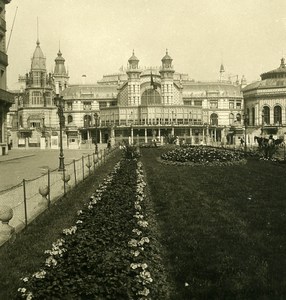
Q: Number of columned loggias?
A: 1